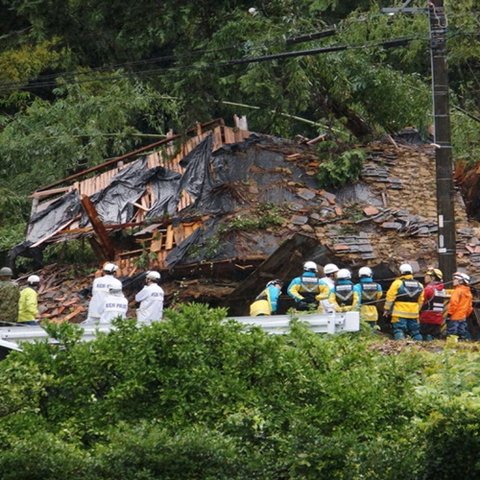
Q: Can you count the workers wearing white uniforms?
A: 3